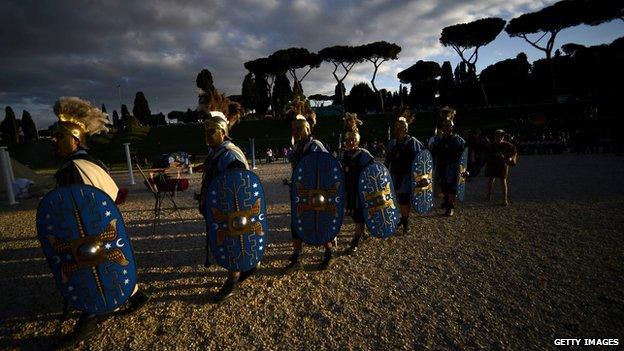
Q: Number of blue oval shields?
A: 6